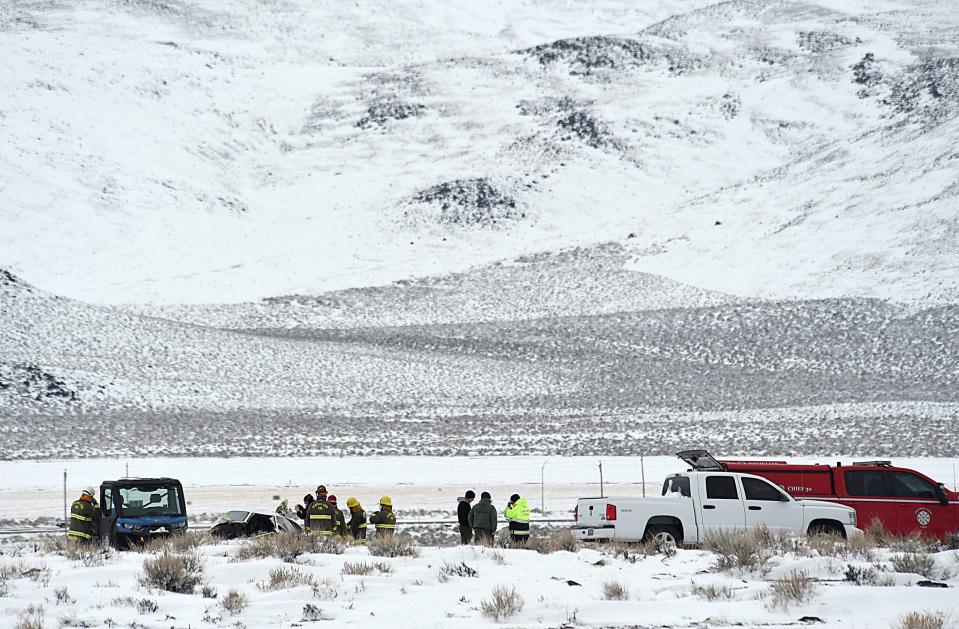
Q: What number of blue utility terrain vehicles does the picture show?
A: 1